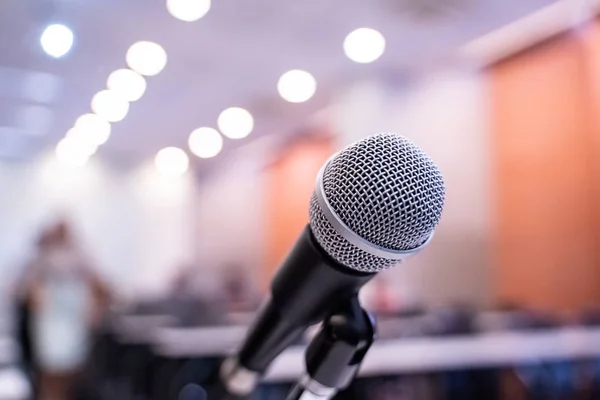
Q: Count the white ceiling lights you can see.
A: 13